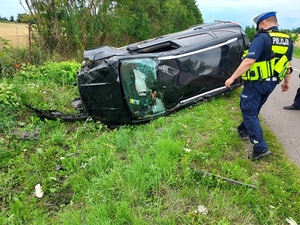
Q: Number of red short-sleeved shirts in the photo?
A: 0